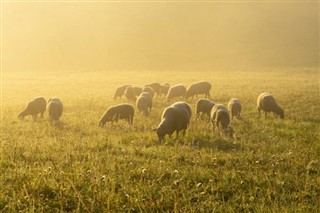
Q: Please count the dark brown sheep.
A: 0